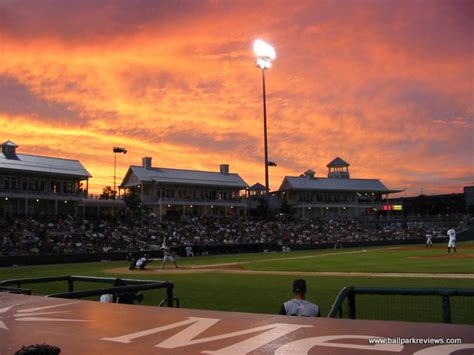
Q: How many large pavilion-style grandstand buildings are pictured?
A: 3